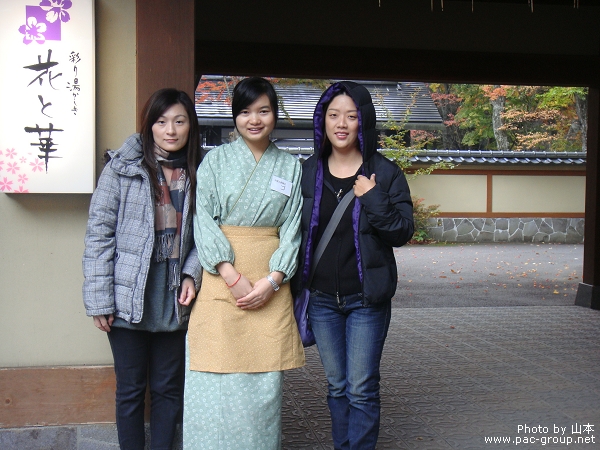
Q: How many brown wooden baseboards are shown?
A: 1